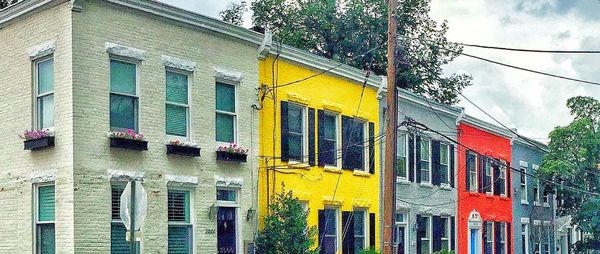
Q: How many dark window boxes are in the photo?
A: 4